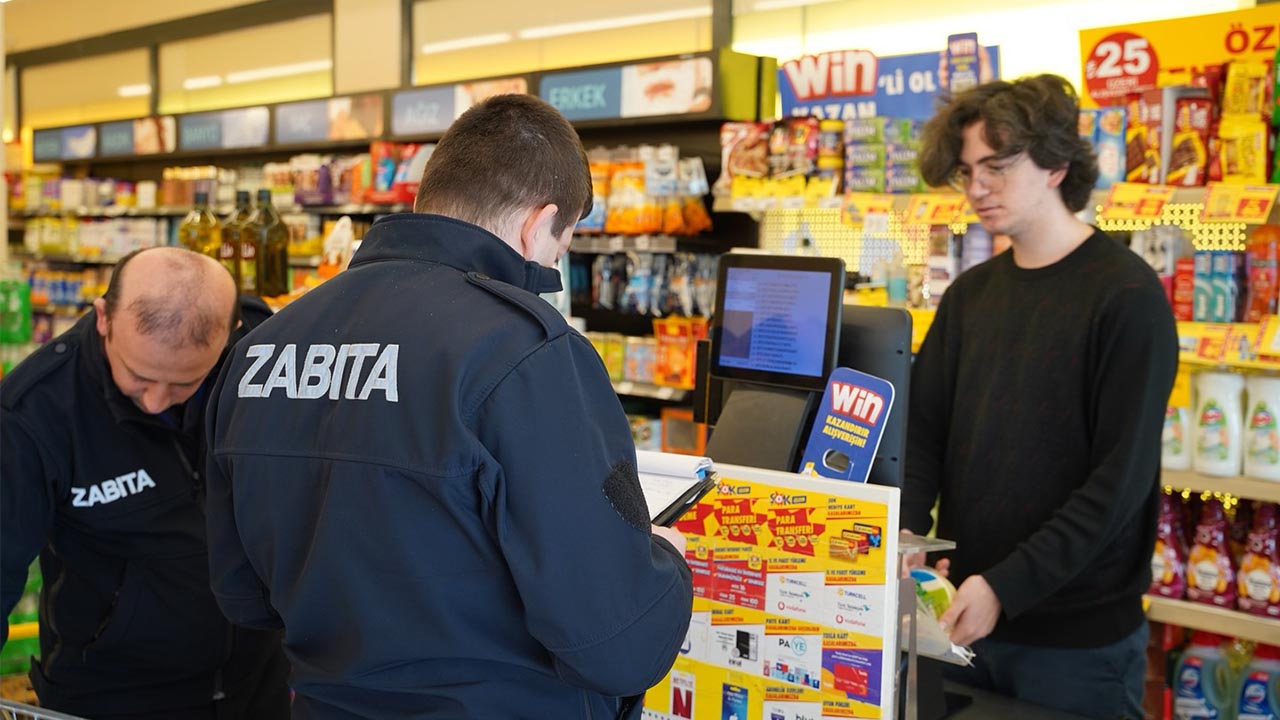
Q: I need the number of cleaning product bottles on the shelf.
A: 8